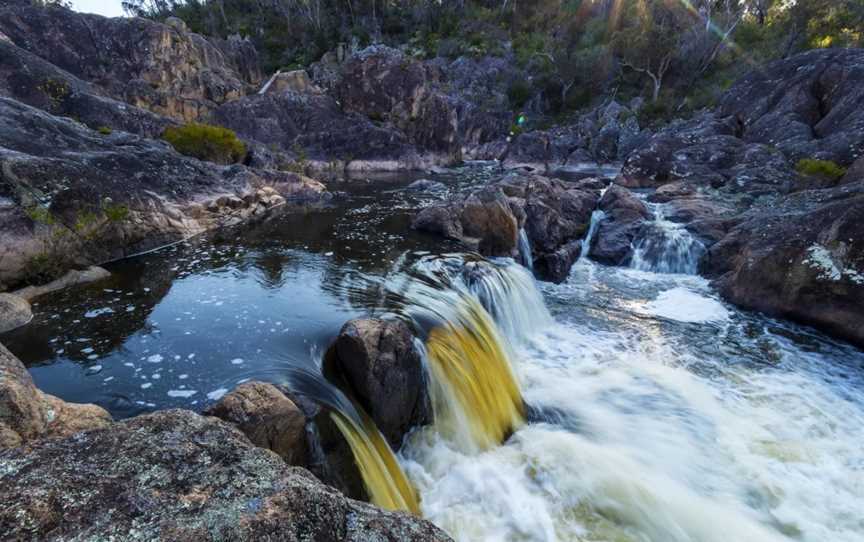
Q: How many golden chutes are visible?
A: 2